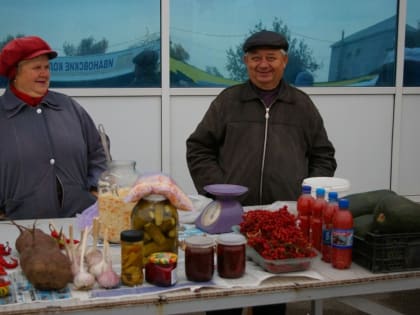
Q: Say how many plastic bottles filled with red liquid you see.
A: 4